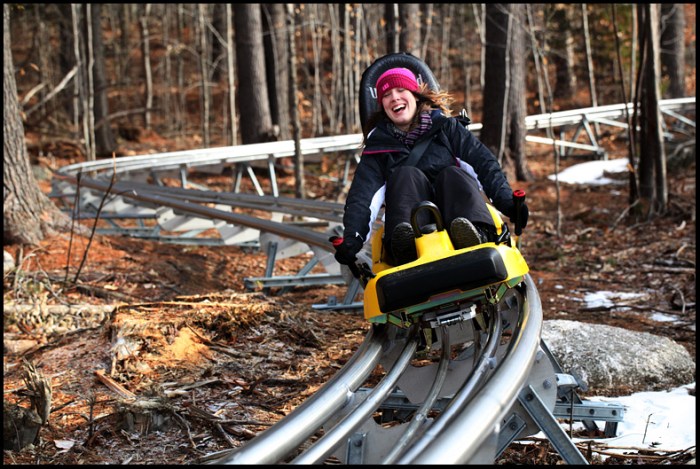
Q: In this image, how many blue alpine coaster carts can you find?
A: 0